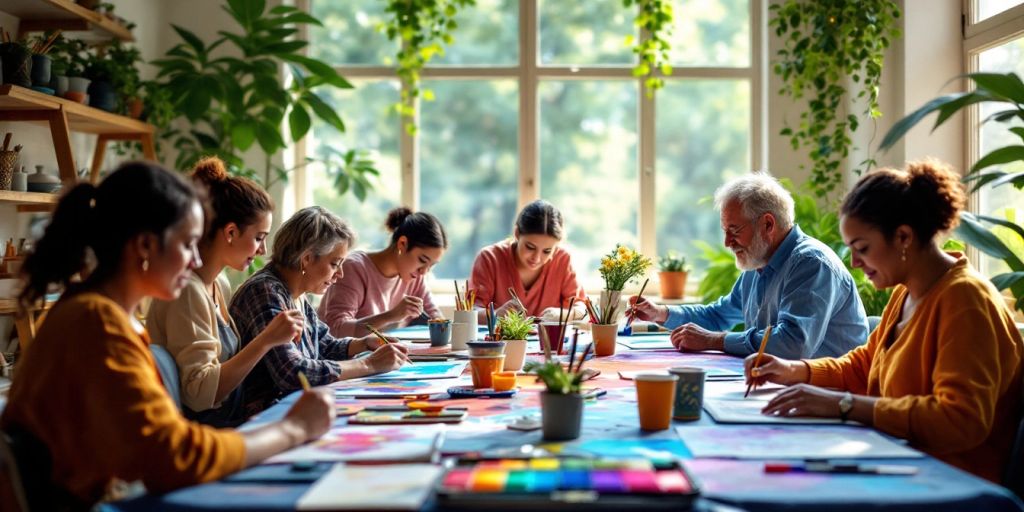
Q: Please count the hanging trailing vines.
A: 3